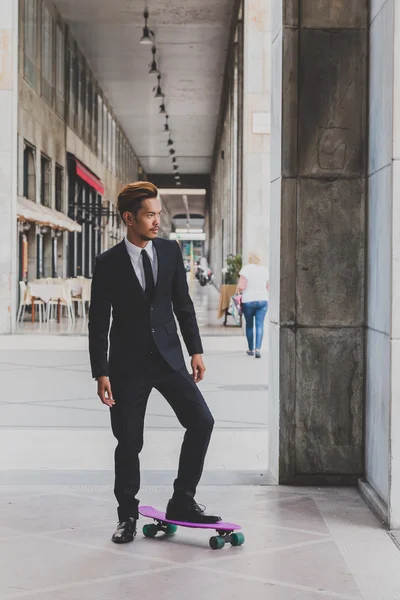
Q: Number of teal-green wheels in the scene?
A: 4